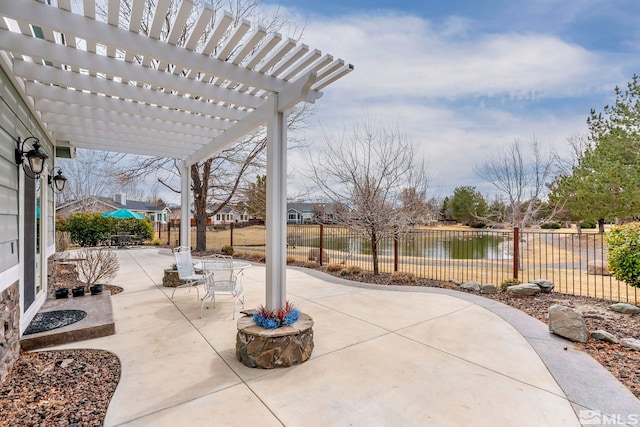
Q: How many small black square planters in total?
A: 3